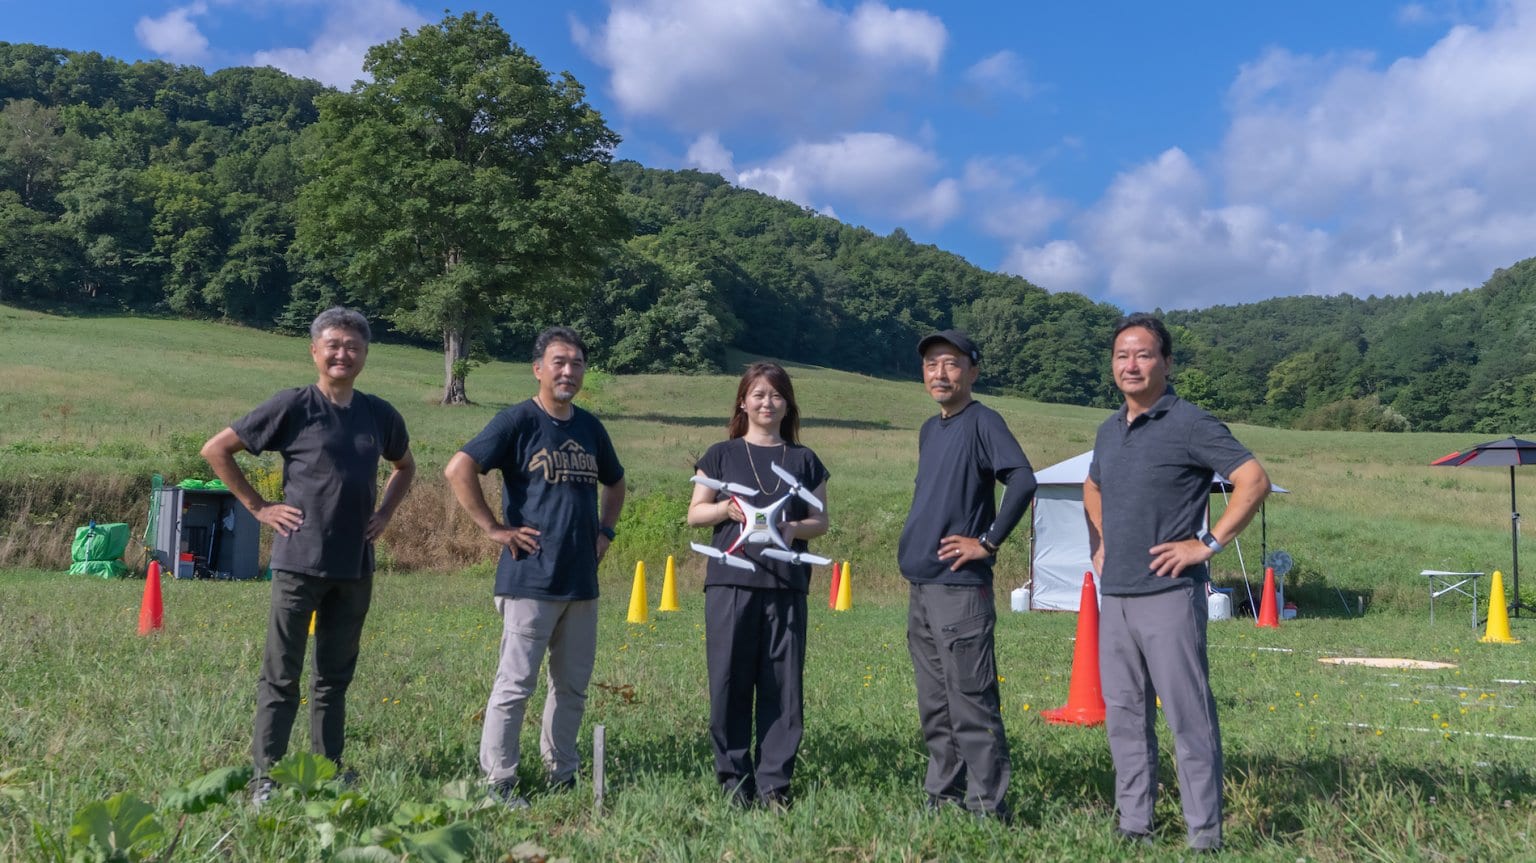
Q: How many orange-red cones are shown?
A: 4